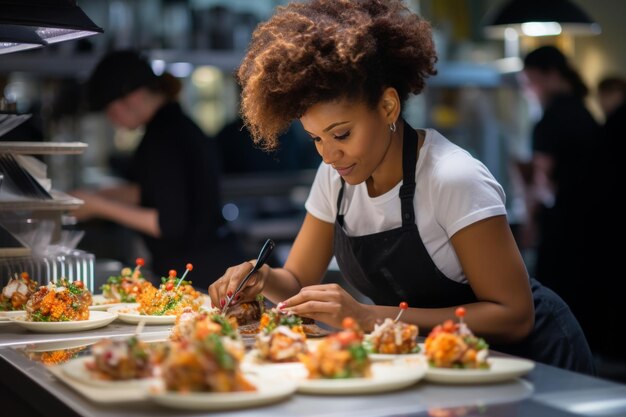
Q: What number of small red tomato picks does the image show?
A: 6